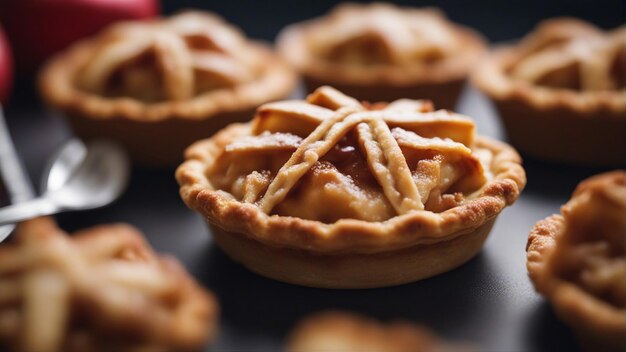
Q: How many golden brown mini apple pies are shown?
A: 7